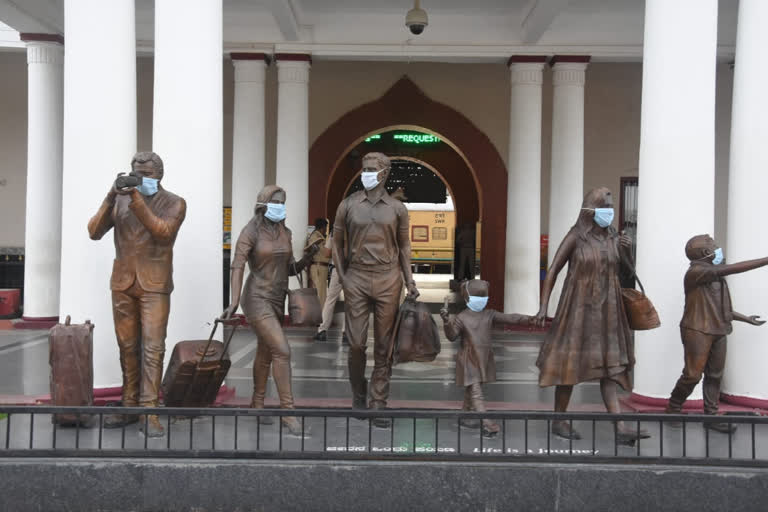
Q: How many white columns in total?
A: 9